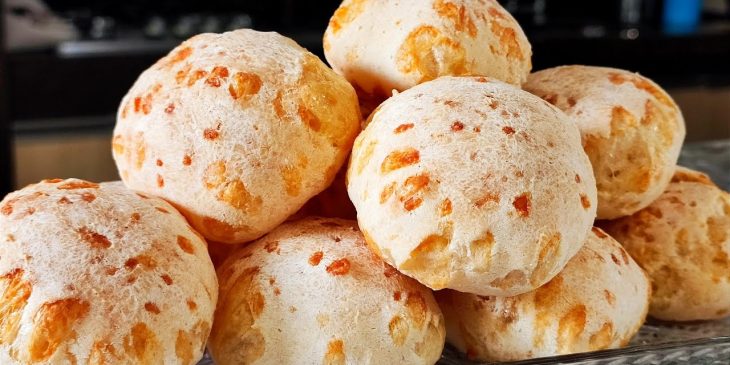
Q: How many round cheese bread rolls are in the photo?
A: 8